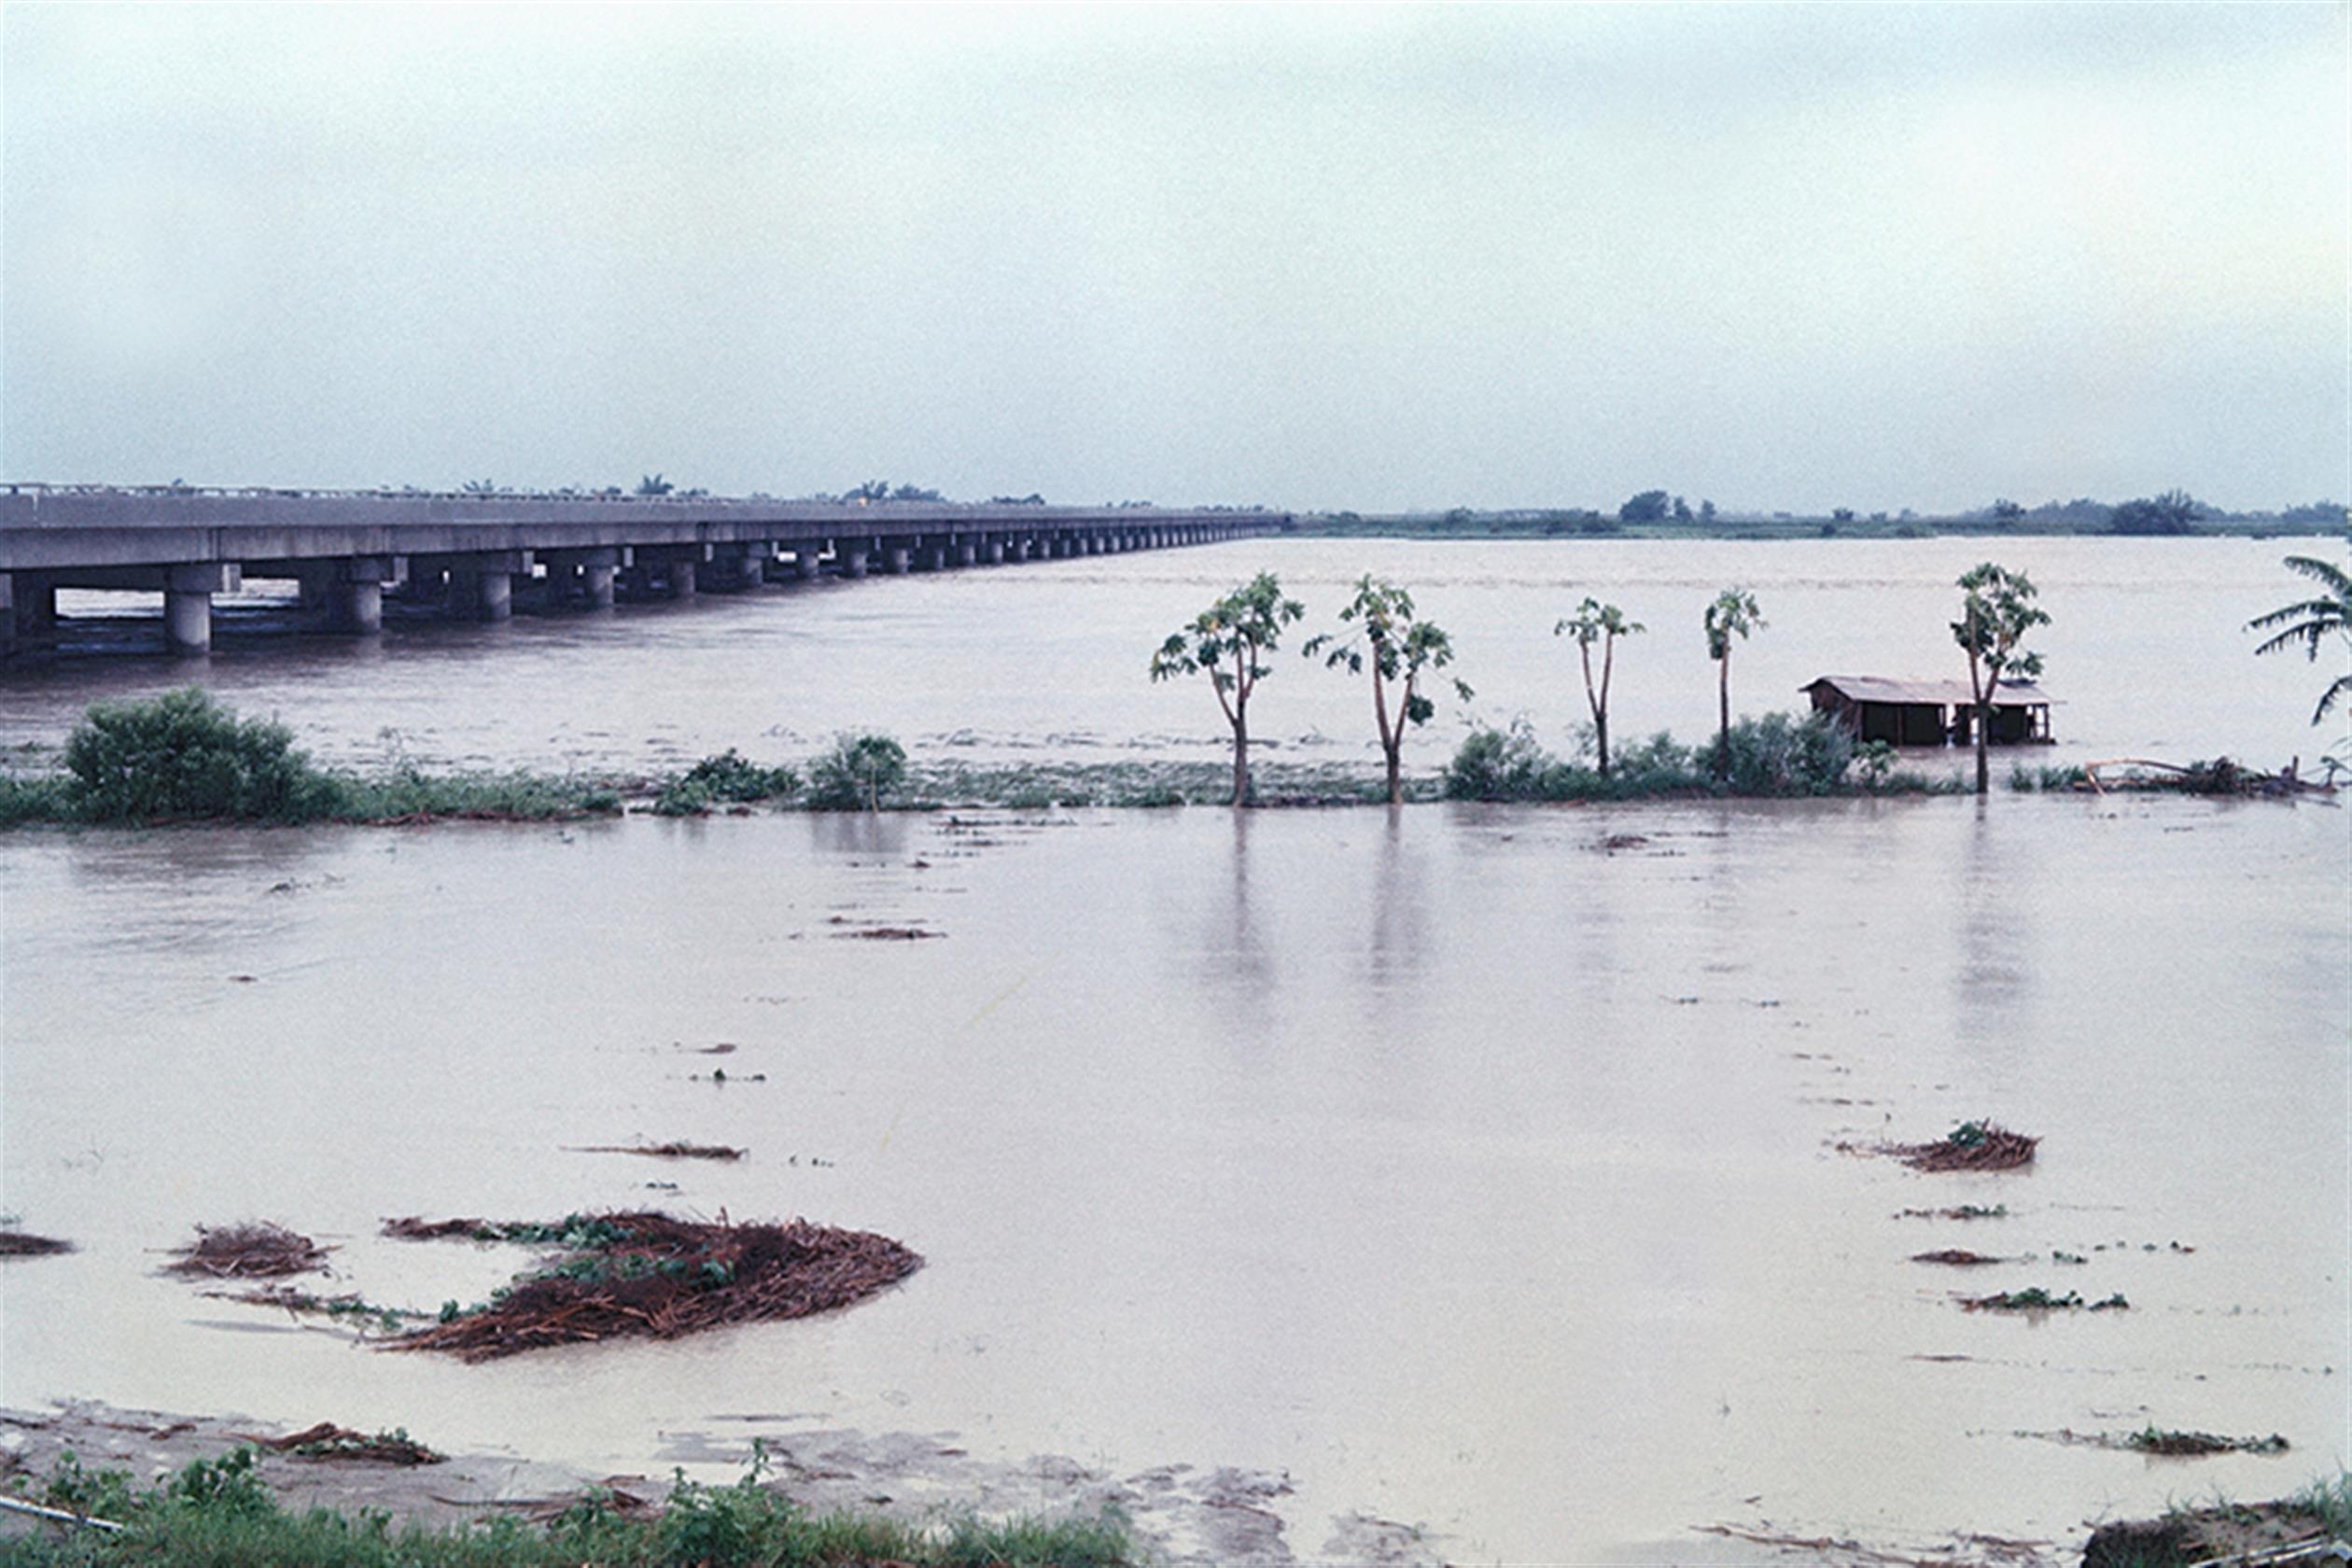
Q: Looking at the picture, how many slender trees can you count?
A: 5